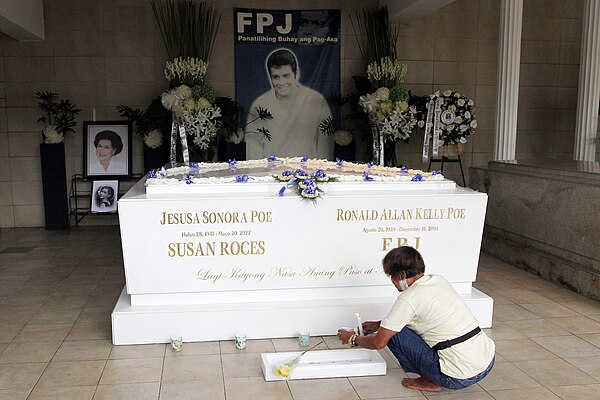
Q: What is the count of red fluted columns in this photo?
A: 0